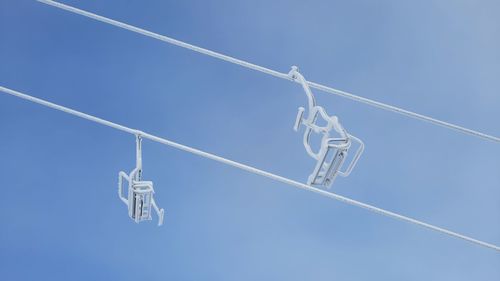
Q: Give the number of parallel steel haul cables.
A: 2